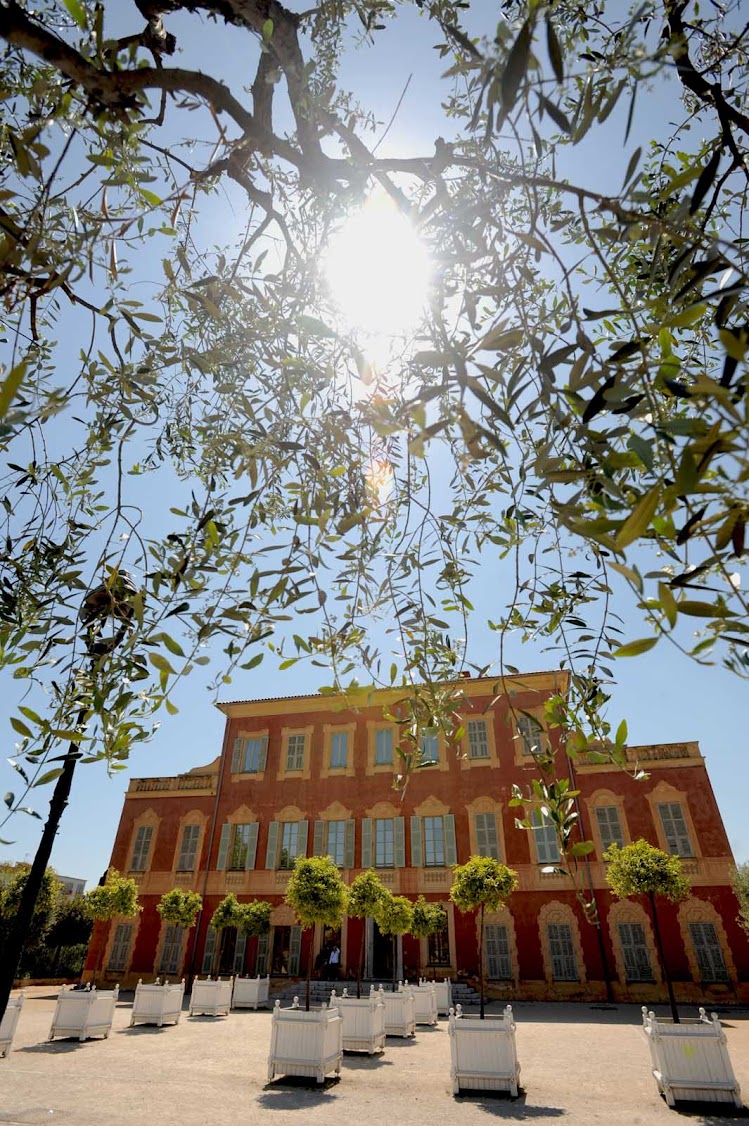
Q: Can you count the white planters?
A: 12